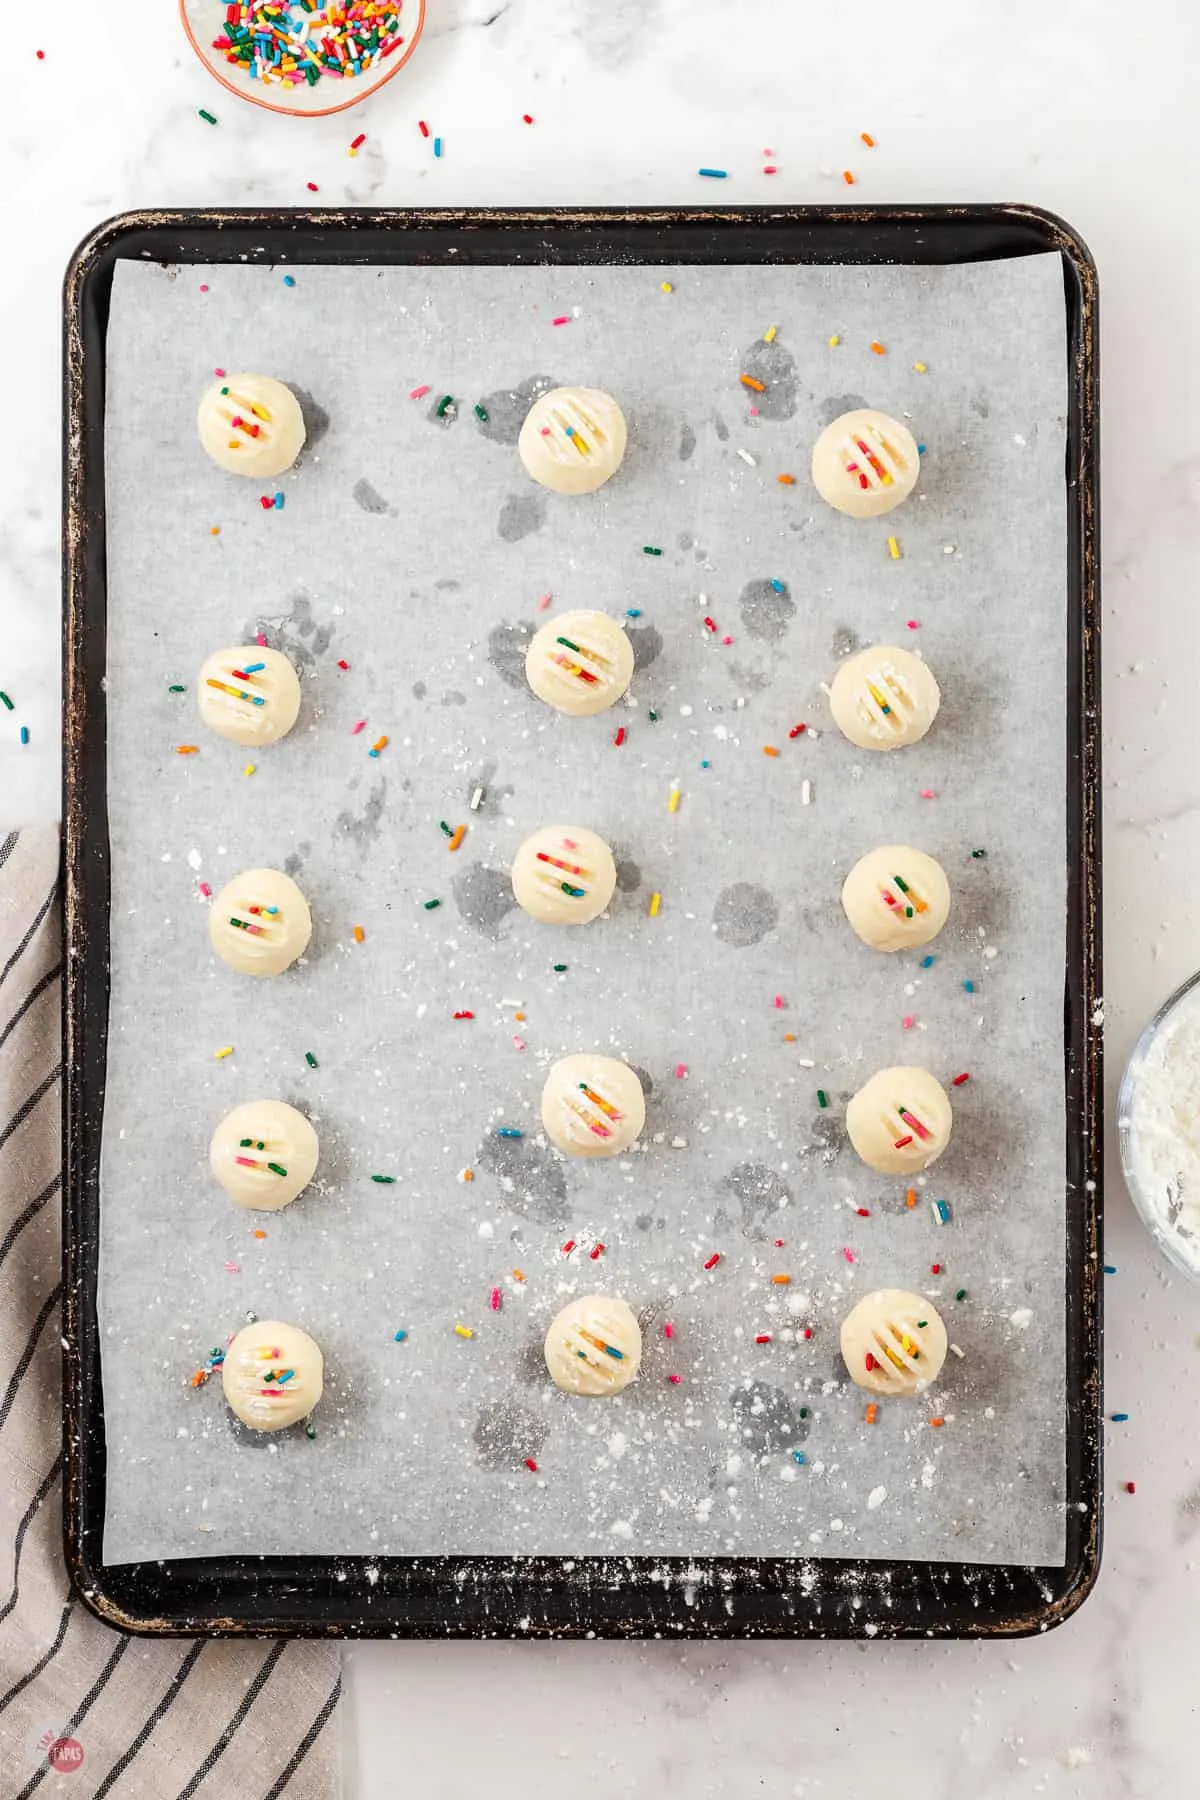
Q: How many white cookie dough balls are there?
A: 15